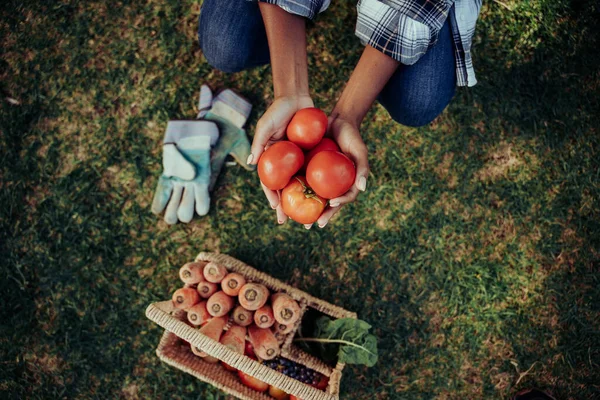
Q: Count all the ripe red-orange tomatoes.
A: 5